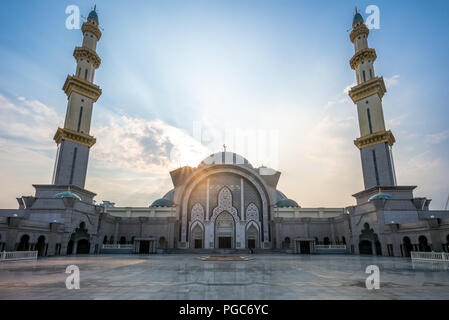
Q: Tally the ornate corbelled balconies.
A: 8